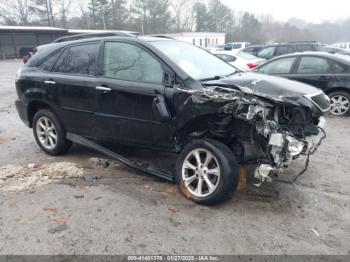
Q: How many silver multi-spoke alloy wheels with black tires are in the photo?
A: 3